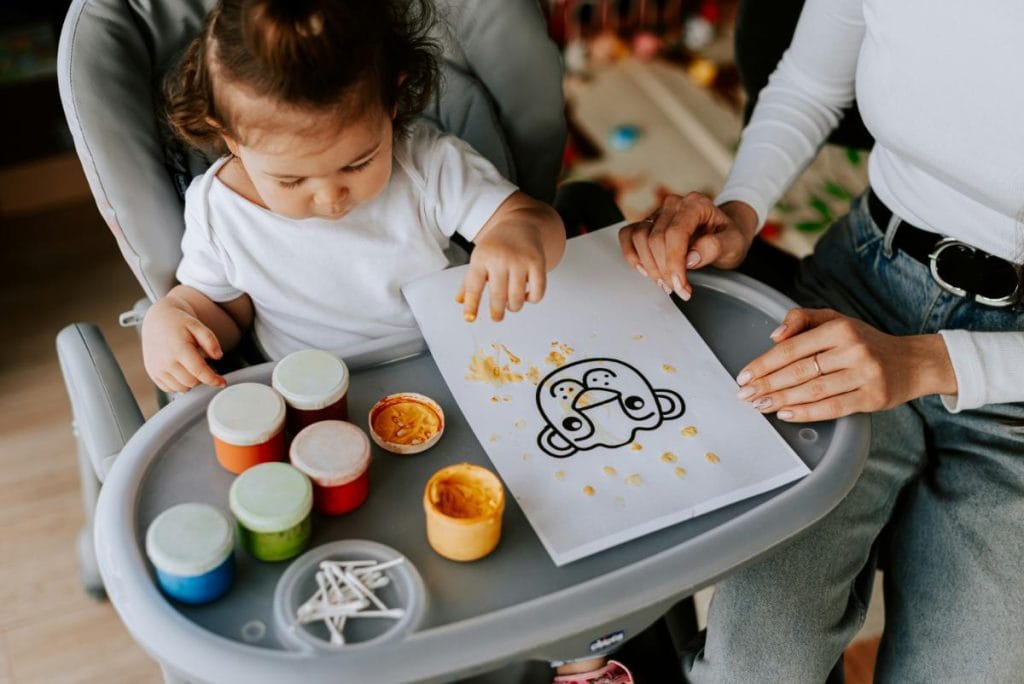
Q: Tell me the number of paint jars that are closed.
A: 5